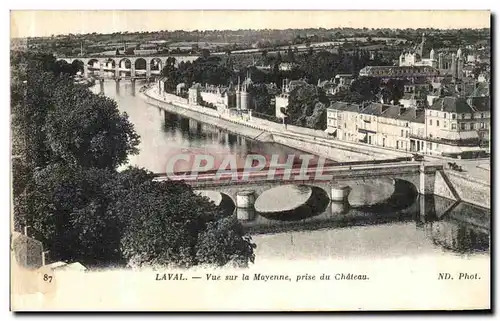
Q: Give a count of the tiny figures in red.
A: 0